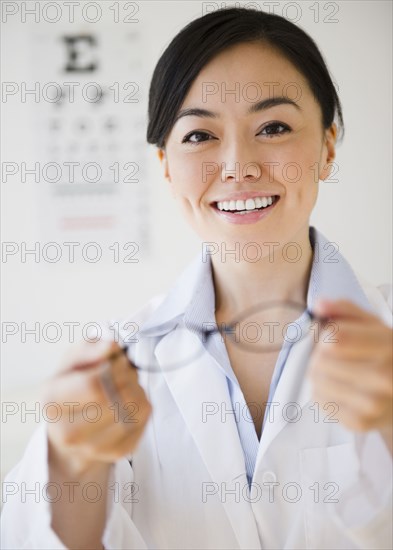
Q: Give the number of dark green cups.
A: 0